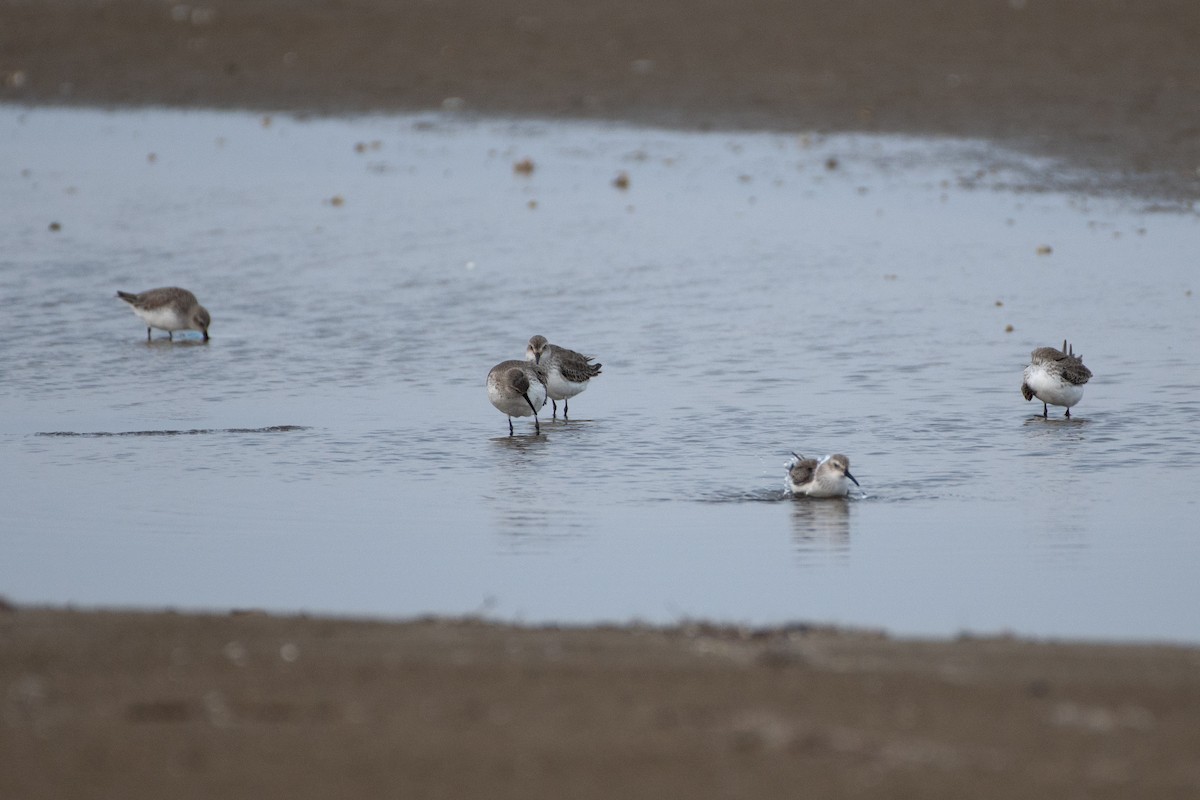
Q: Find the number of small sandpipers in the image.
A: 5